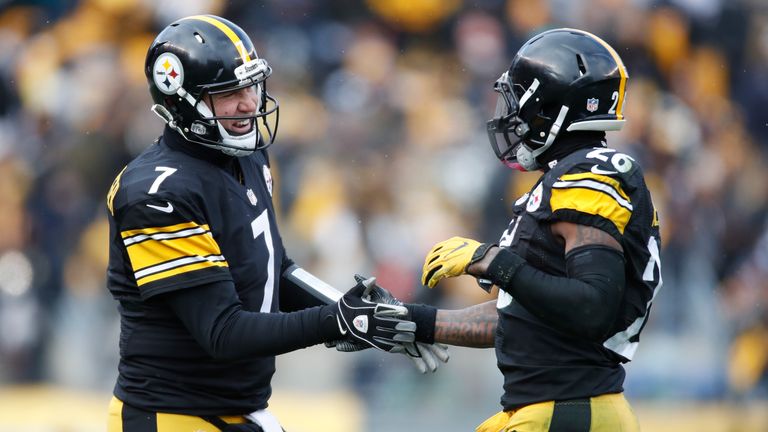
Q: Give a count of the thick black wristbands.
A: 2